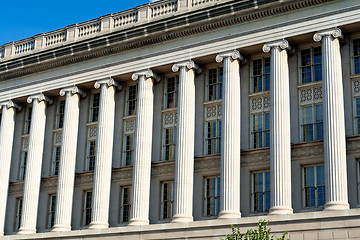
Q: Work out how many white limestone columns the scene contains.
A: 9